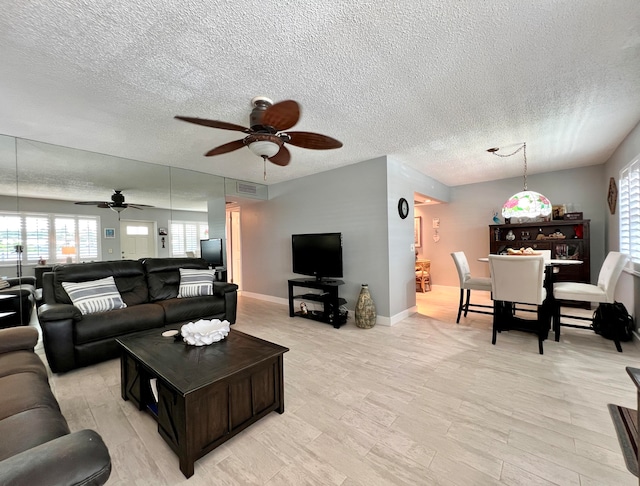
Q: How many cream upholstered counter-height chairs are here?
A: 4